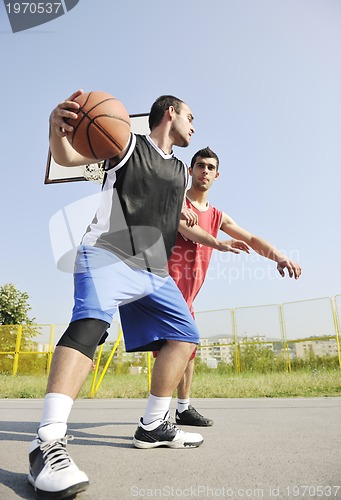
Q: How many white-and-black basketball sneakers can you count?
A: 2